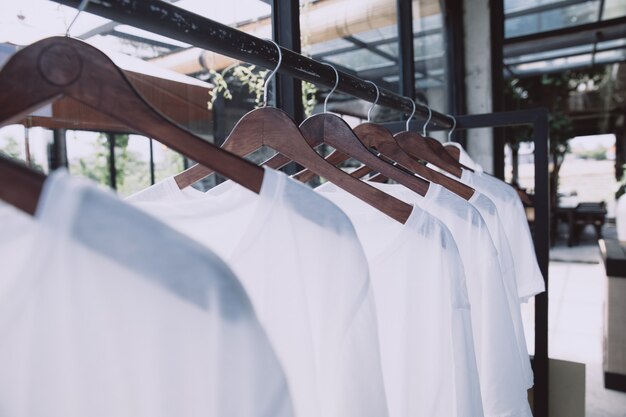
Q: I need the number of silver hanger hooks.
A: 7